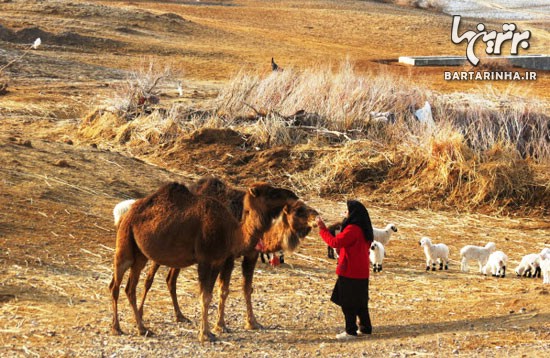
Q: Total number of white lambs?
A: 7